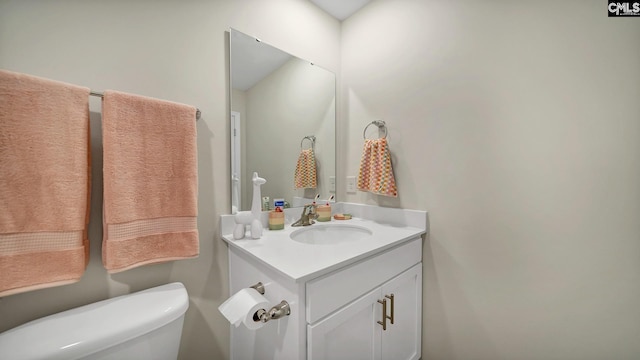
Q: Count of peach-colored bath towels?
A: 2